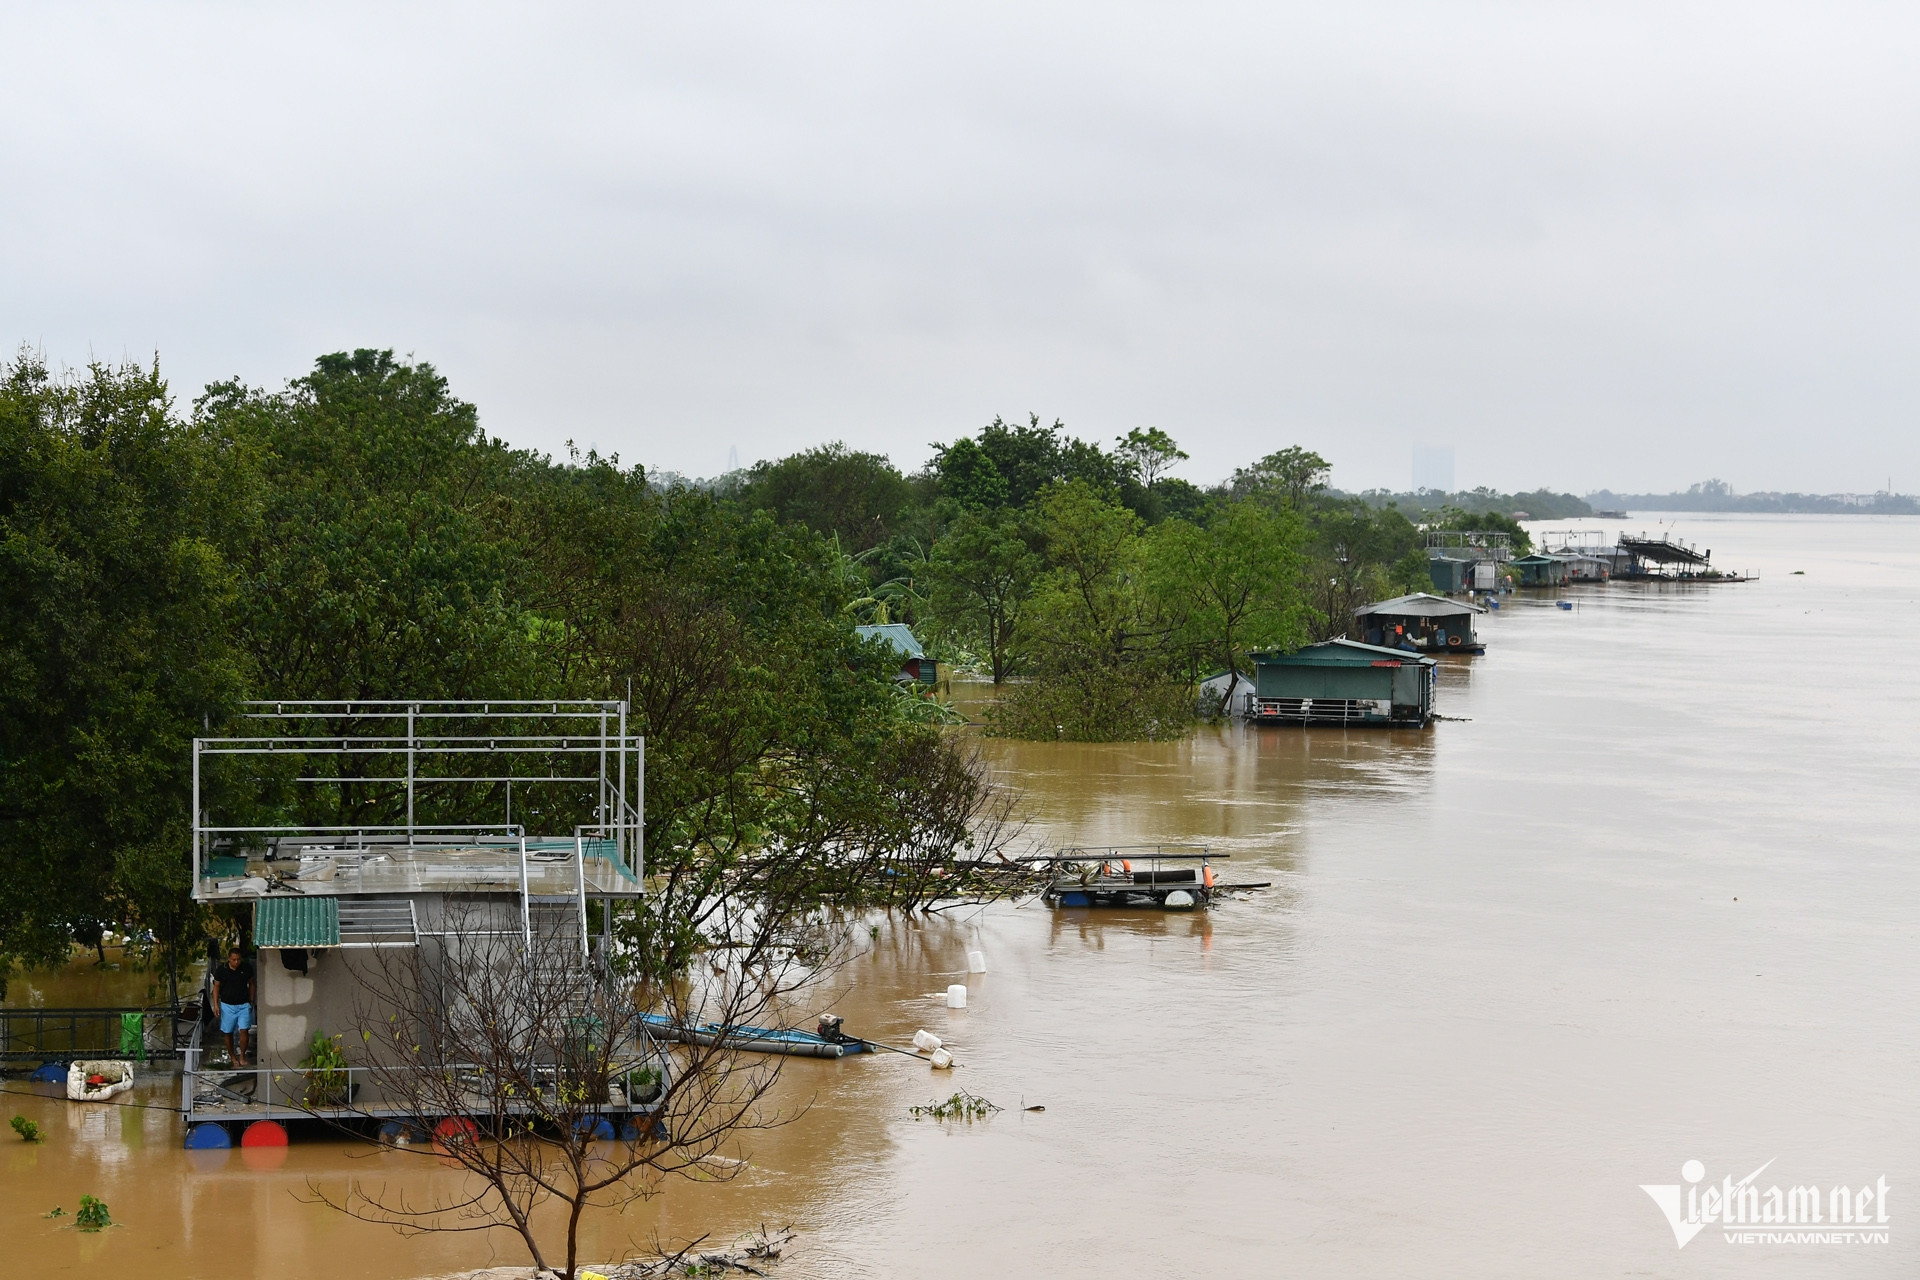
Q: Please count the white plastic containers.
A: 4